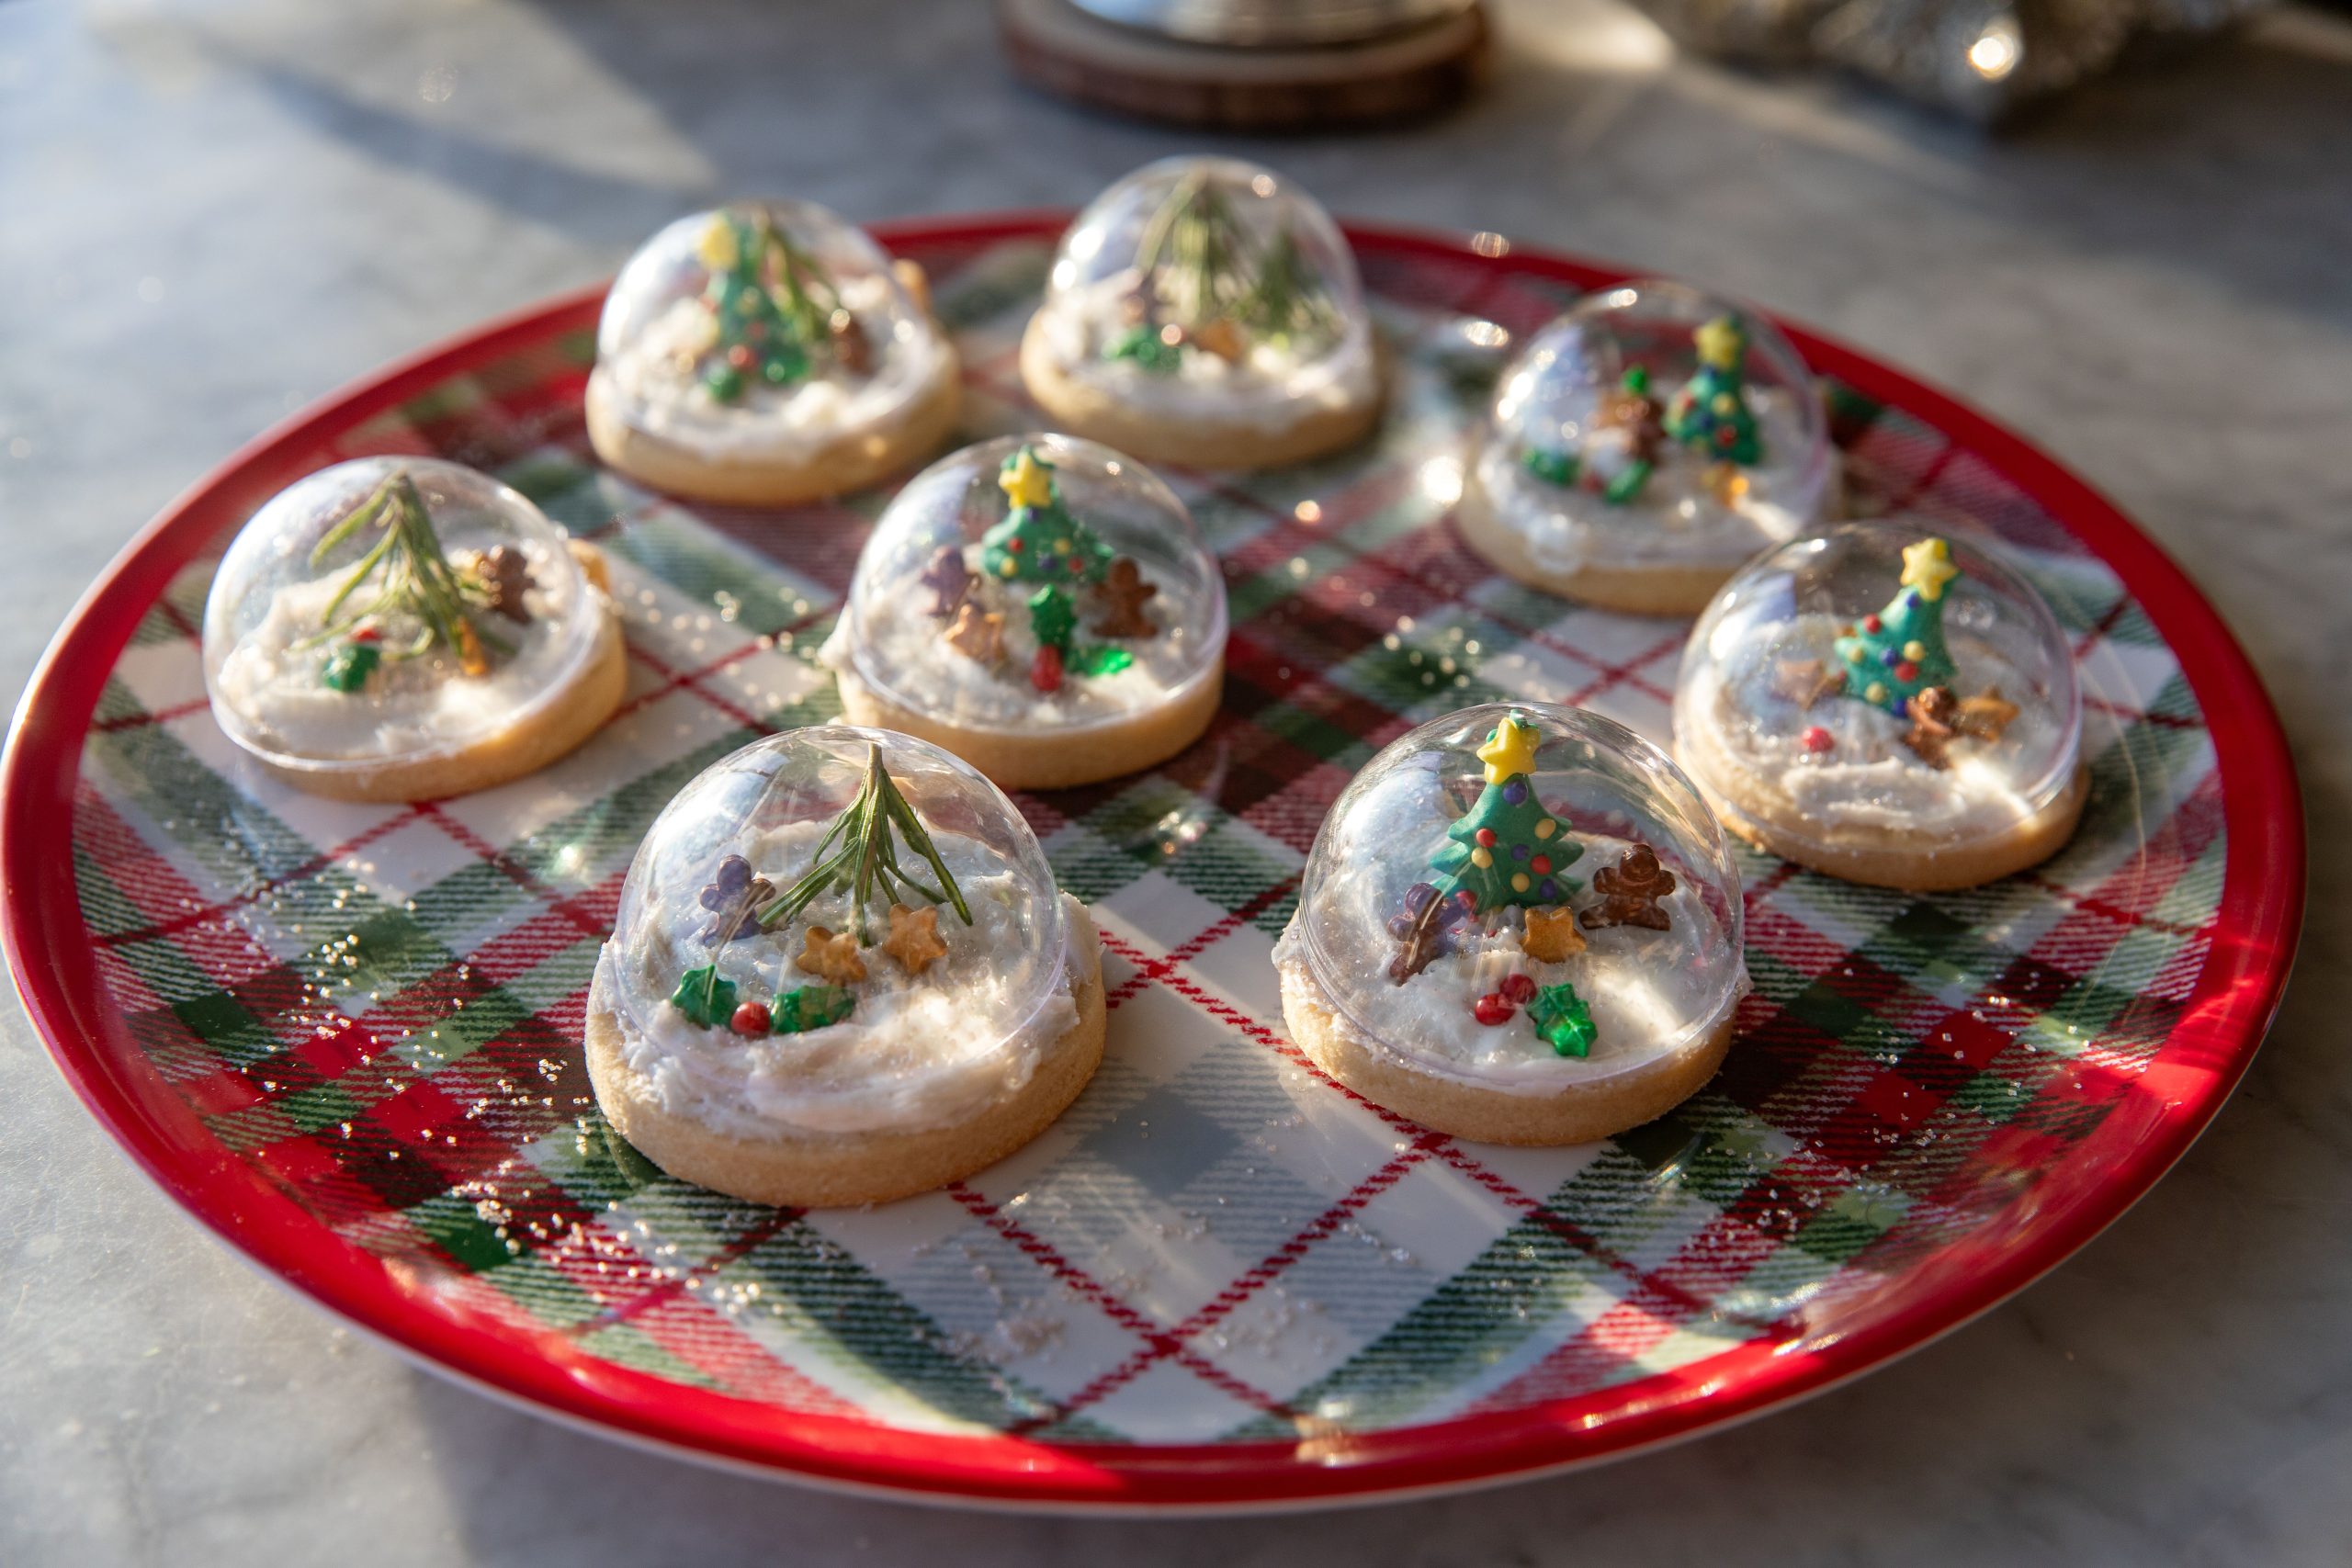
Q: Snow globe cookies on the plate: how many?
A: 8